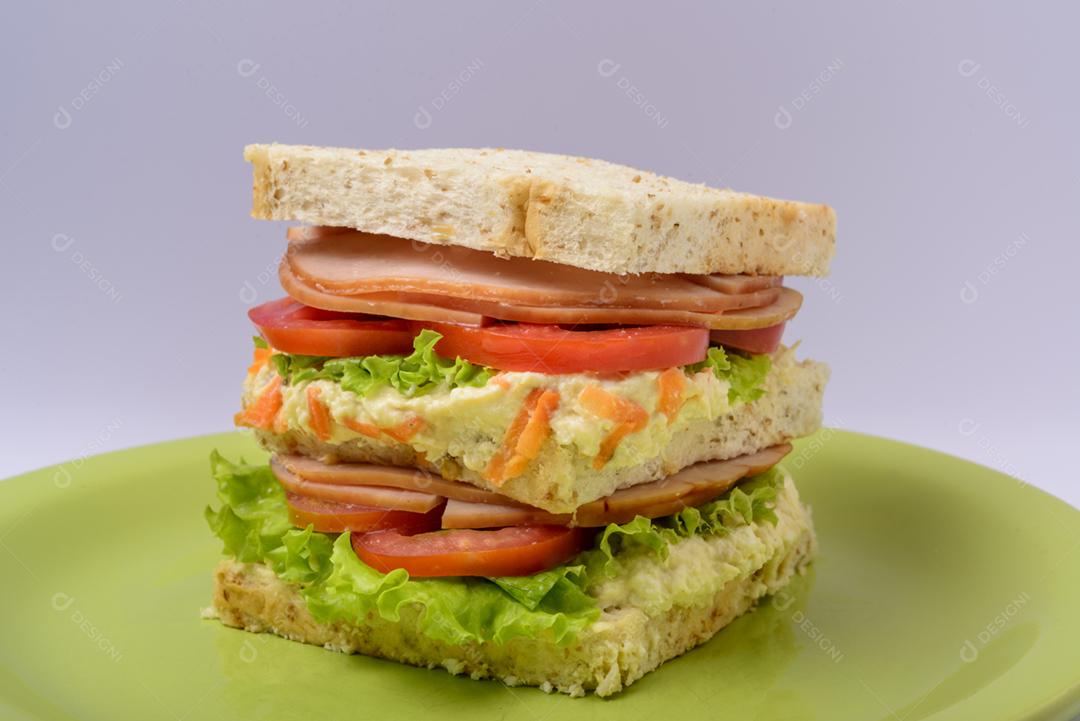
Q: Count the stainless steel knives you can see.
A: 0